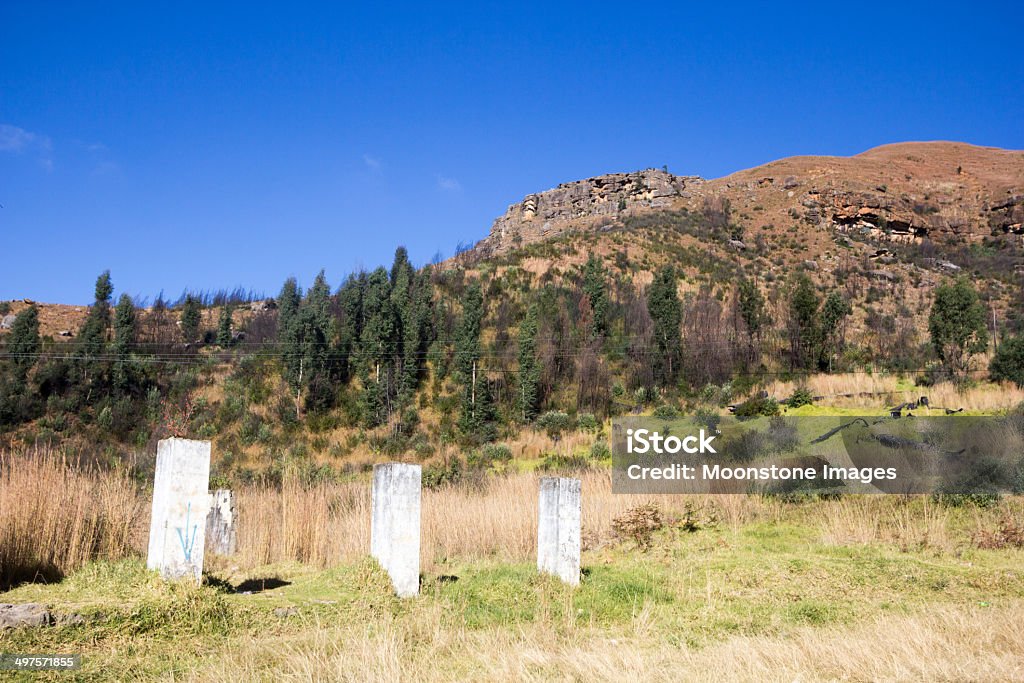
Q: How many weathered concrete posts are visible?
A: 4